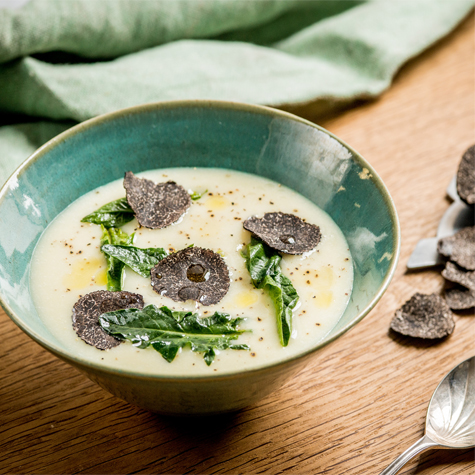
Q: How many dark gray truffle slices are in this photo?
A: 9